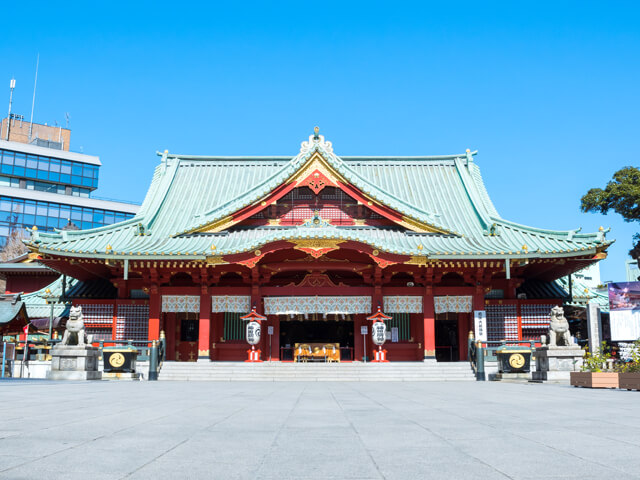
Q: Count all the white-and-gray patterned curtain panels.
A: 5